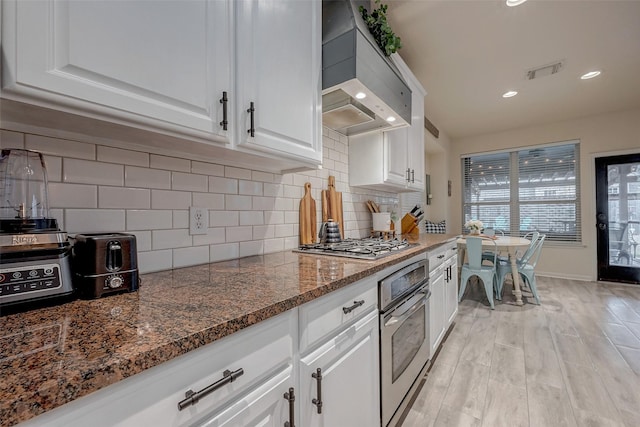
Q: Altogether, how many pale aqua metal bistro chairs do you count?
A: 4